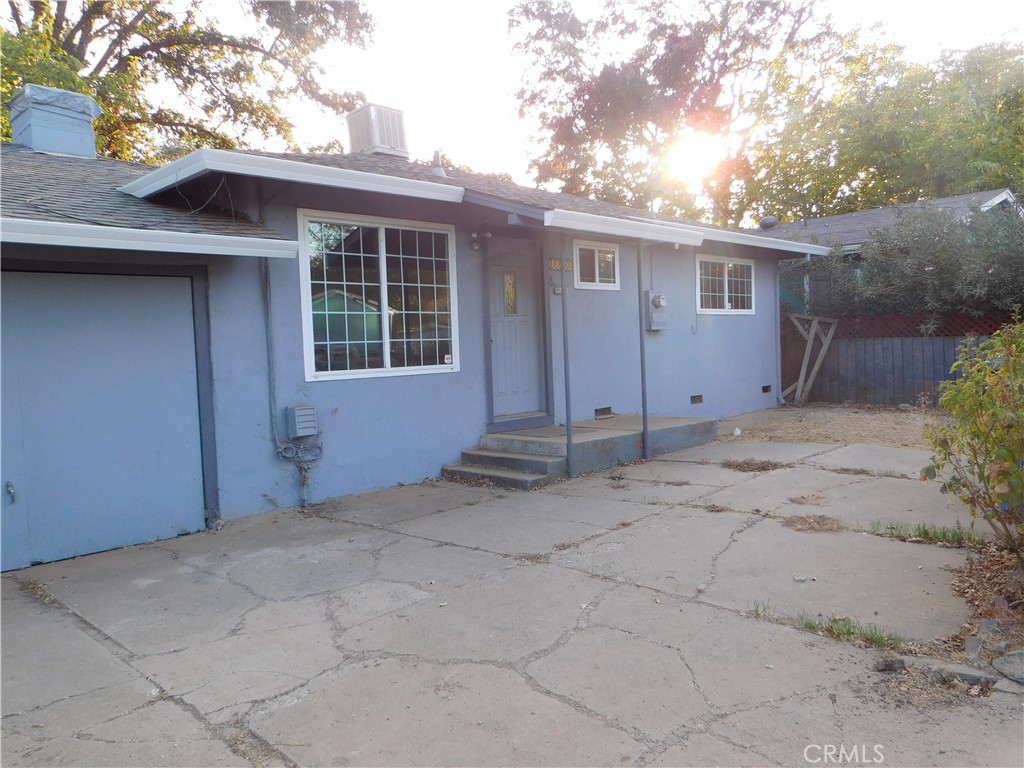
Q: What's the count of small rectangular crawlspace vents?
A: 3